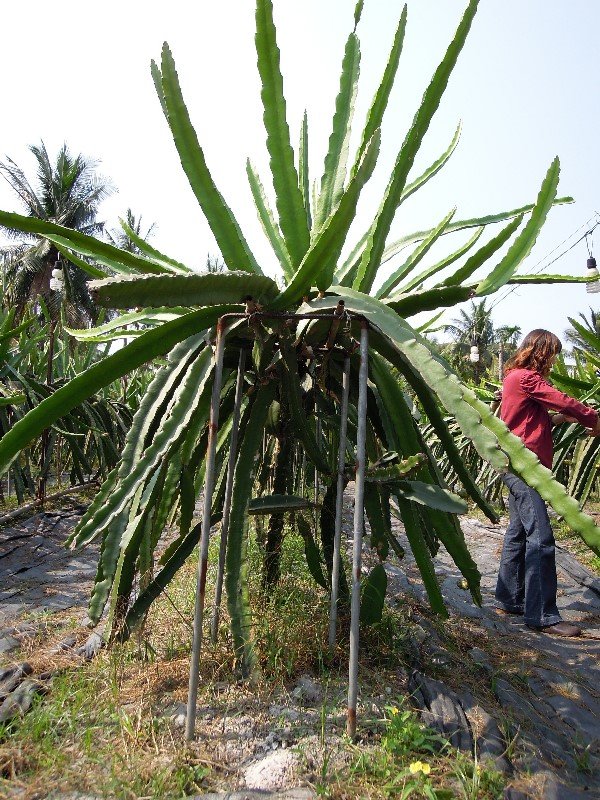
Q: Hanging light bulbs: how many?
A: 3